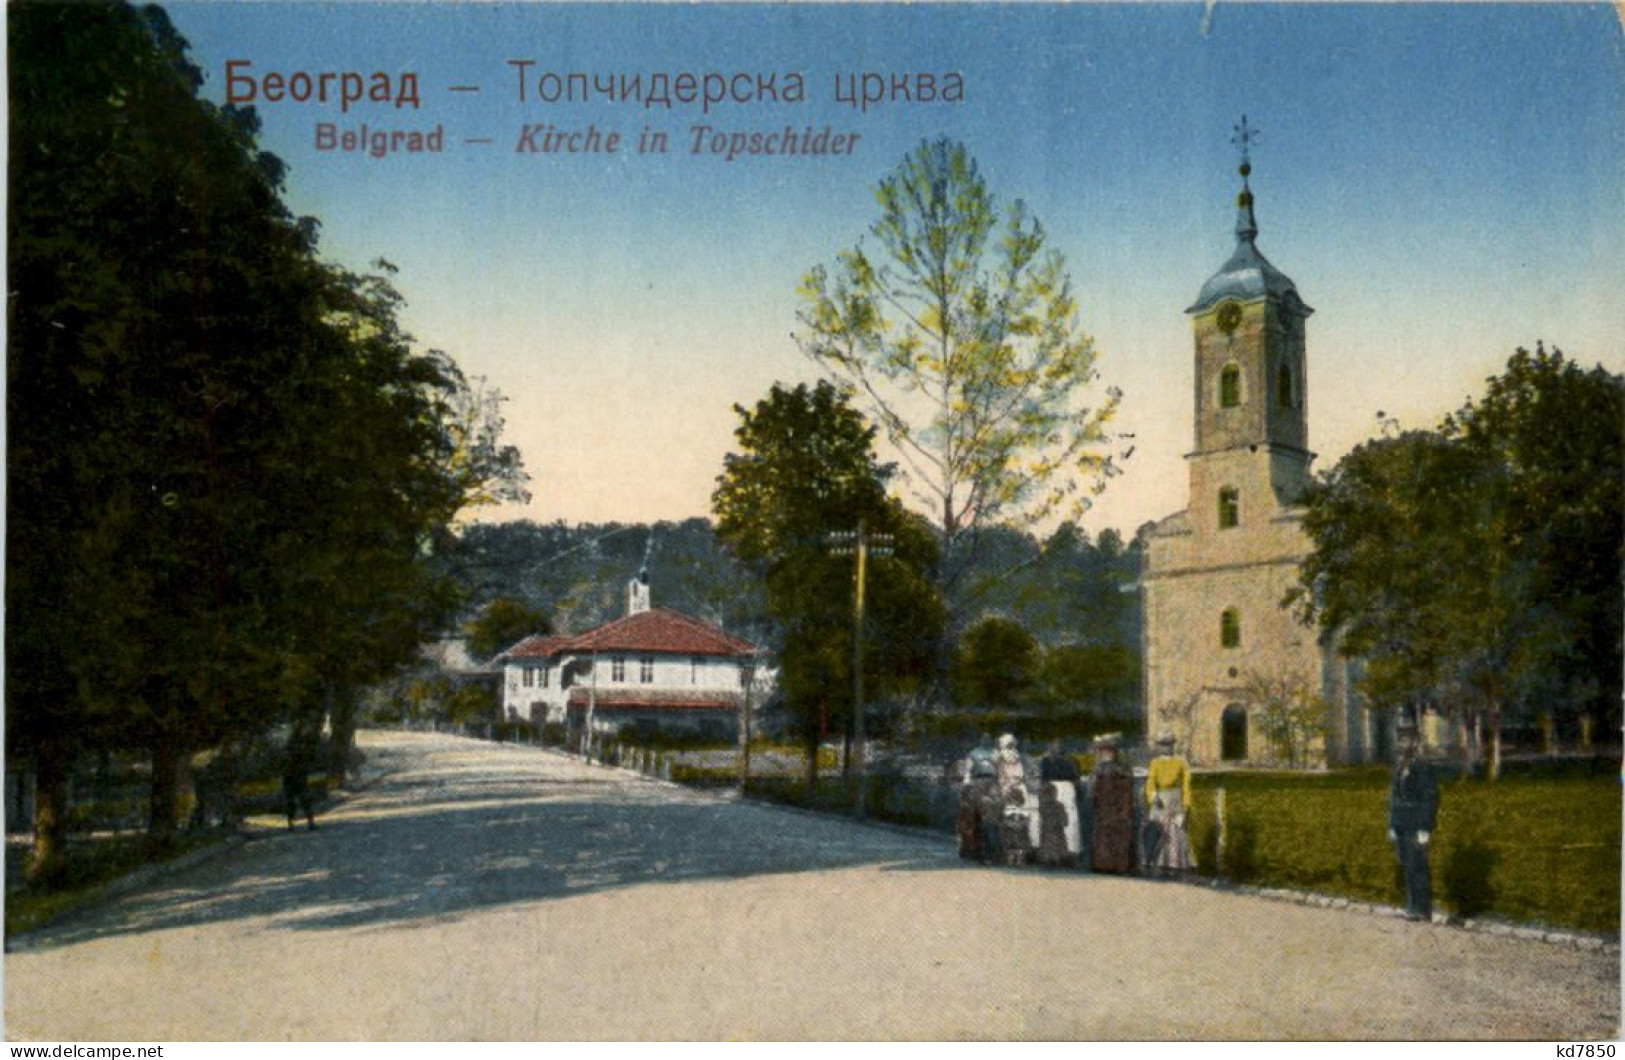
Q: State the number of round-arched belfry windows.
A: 2